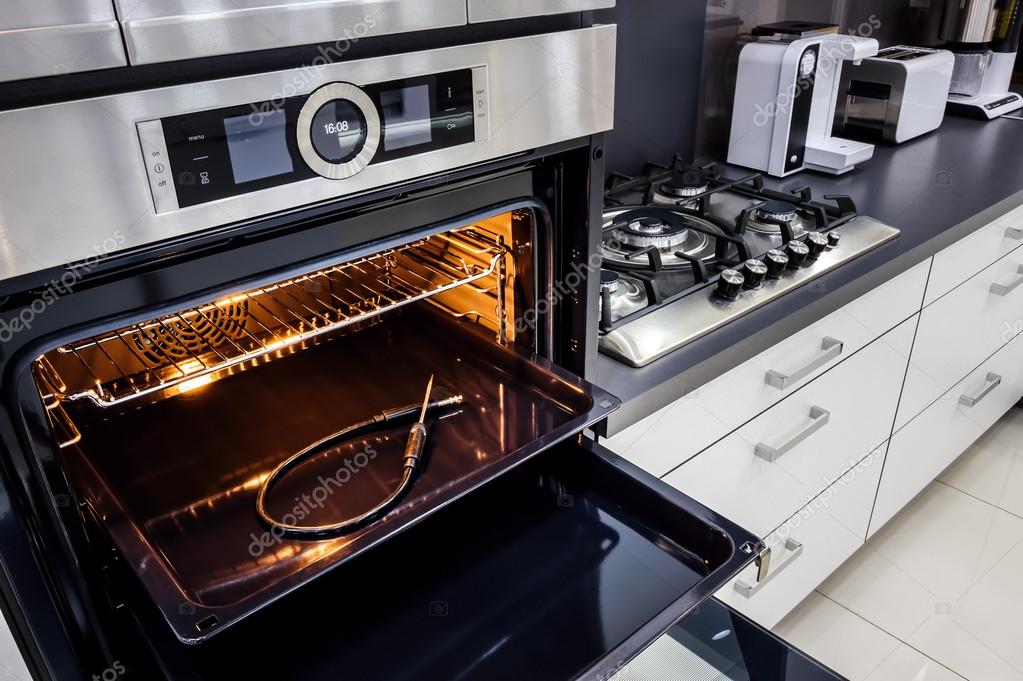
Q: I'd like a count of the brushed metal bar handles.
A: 6